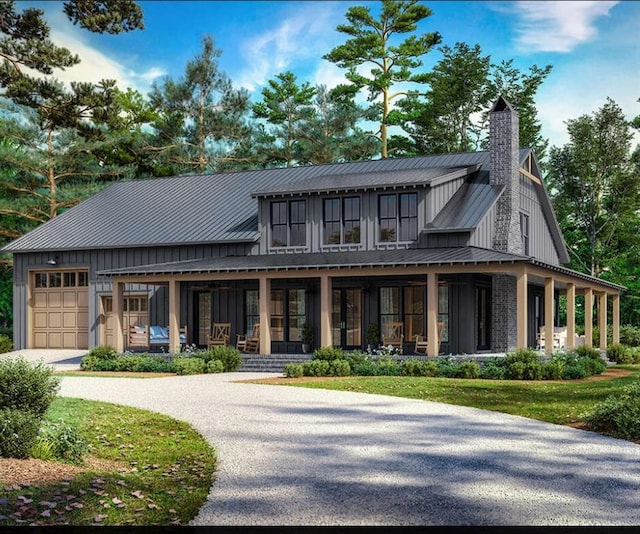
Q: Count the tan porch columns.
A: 11